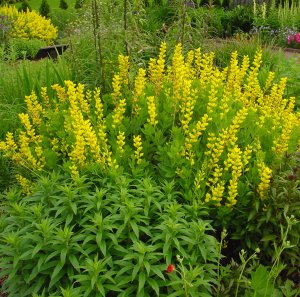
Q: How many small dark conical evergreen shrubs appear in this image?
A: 4